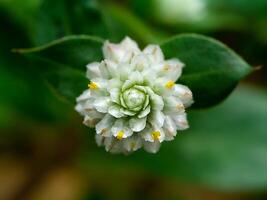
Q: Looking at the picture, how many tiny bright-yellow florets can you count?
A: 4